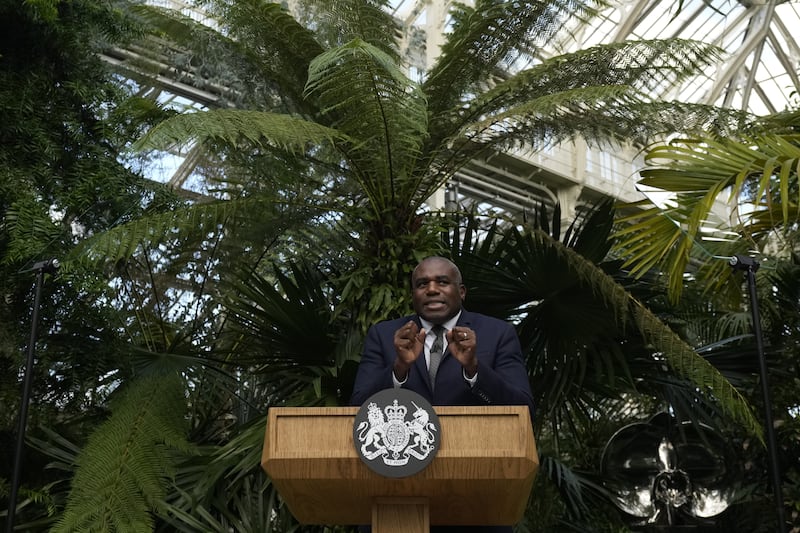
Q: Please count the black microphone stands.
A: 2